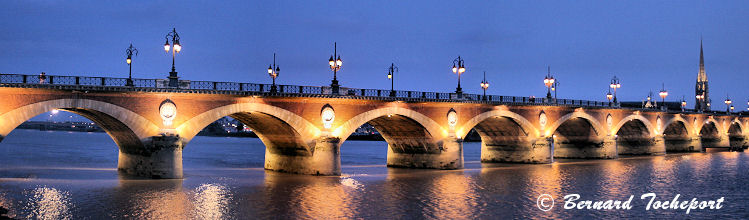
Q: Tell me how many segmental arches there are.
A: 9